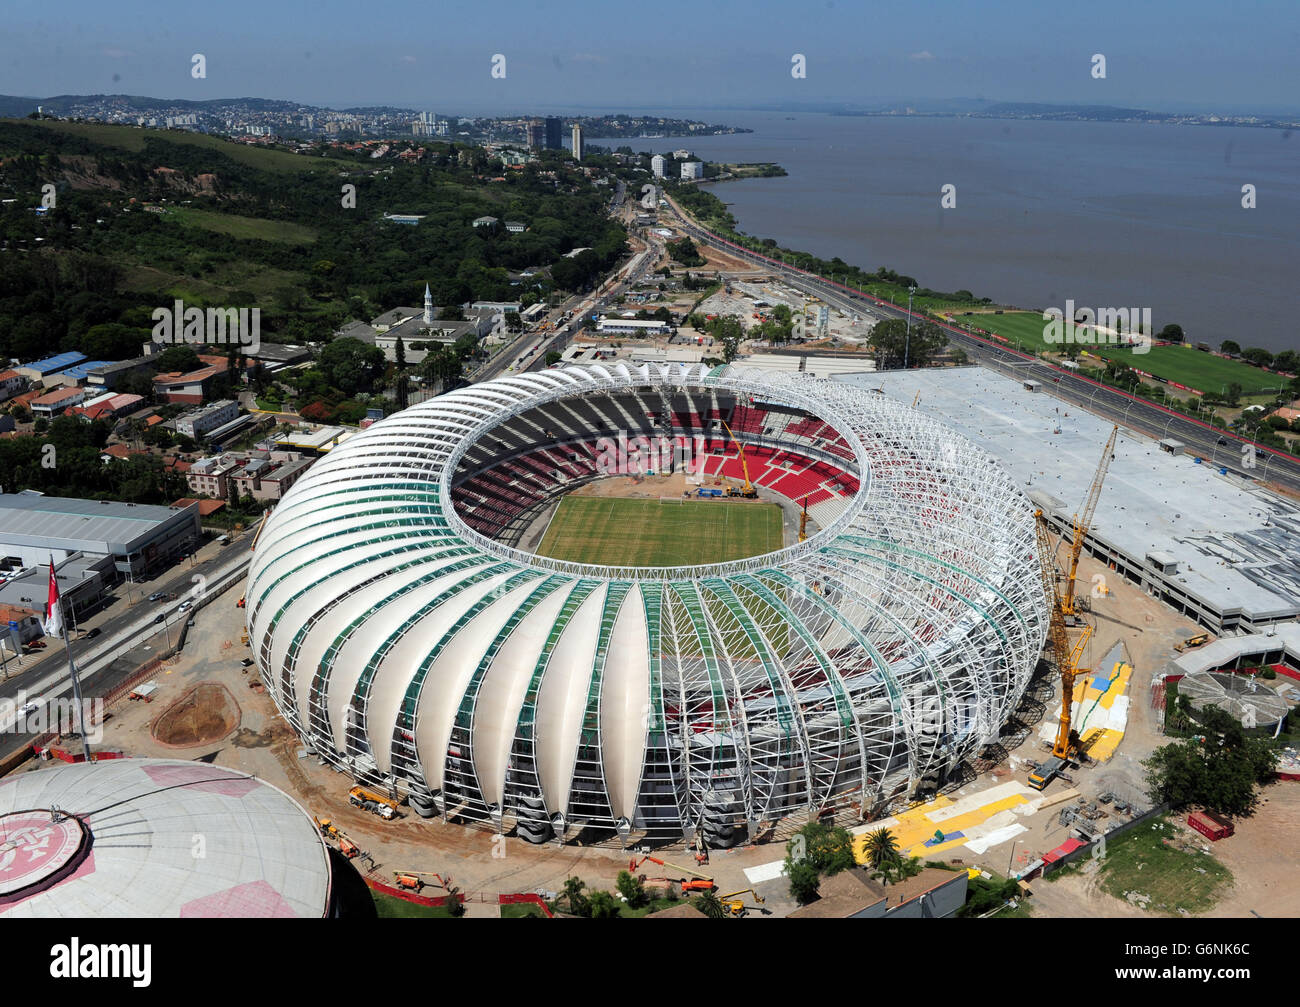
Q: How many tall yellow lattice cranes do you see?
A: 2